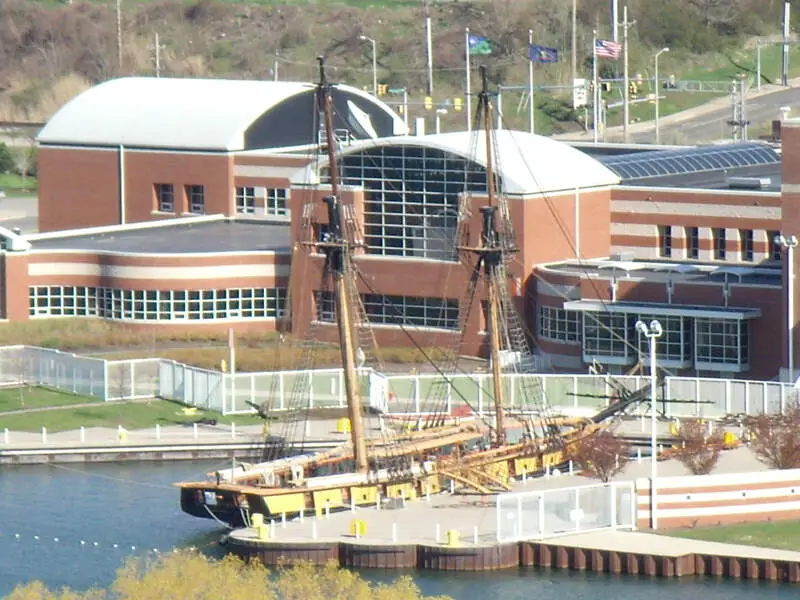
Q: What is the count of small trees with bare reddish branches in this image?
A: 3